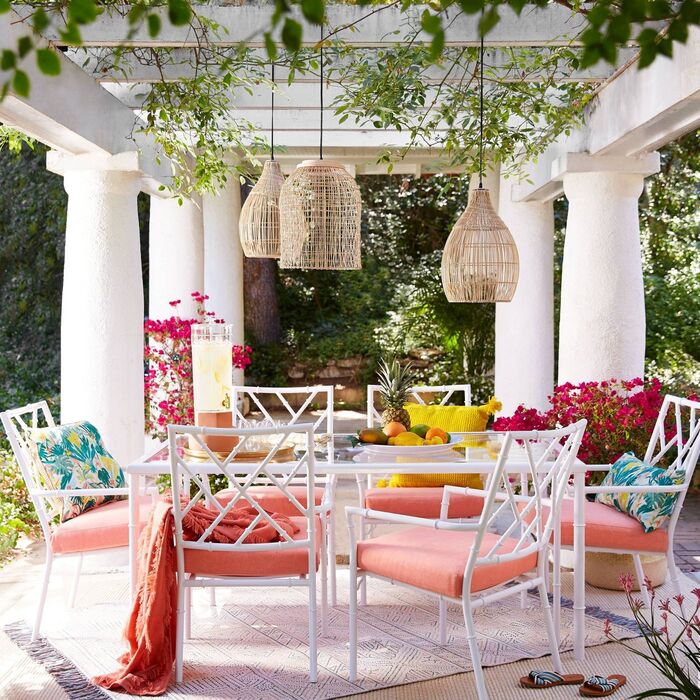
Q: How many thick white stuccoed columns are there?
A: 5